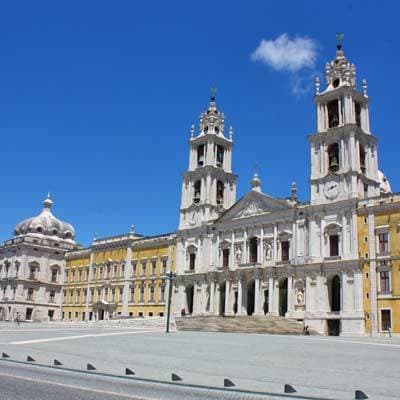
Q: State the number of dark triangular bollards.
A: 9